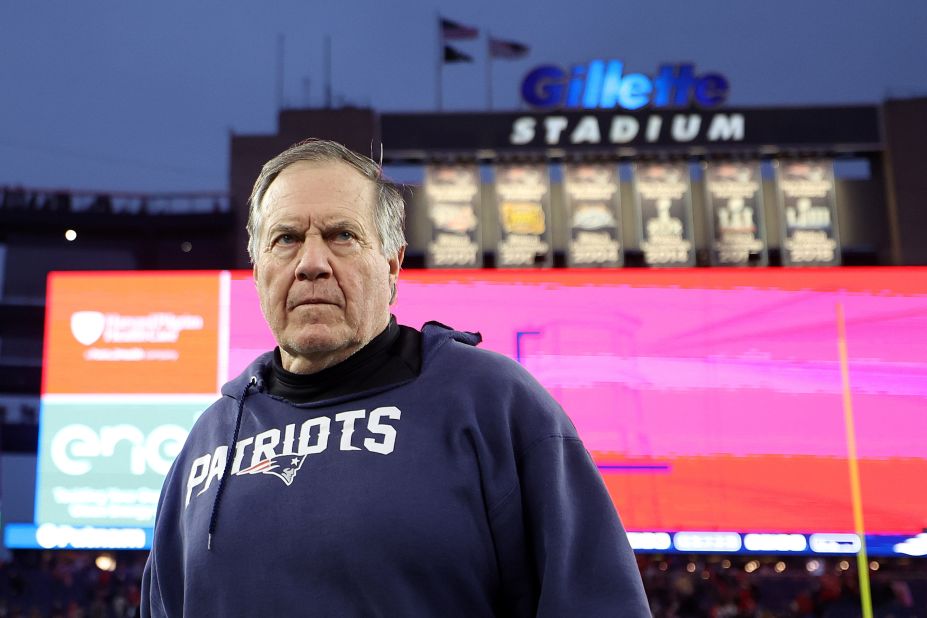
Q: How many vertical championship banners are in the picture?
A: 6